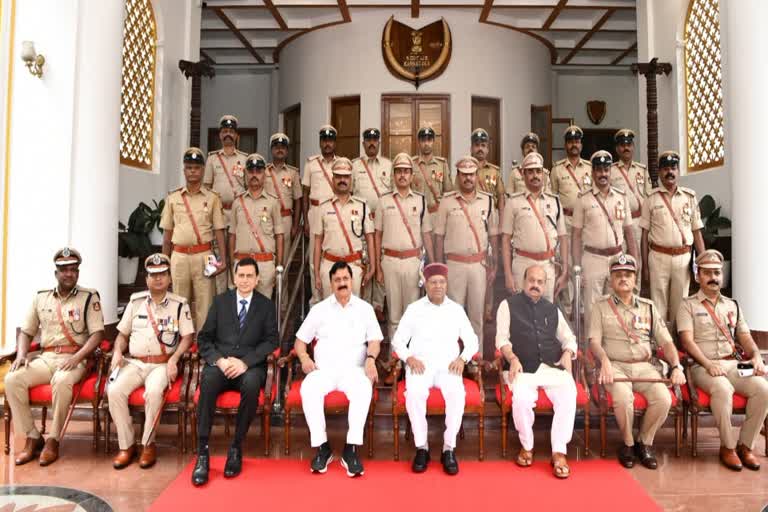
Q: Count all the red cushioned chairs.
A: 8